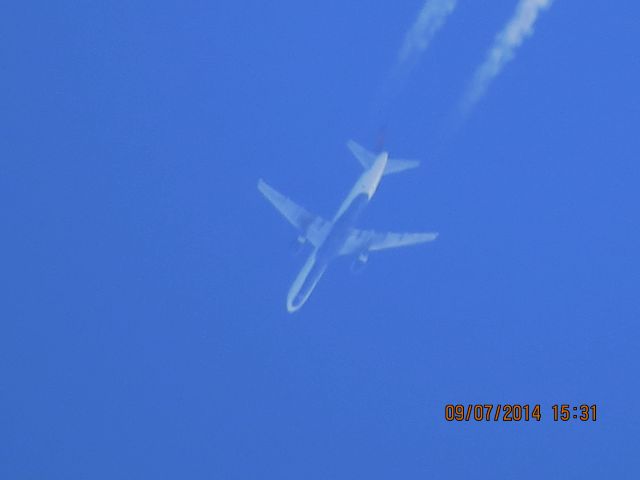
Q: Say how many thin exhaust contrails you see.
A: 2